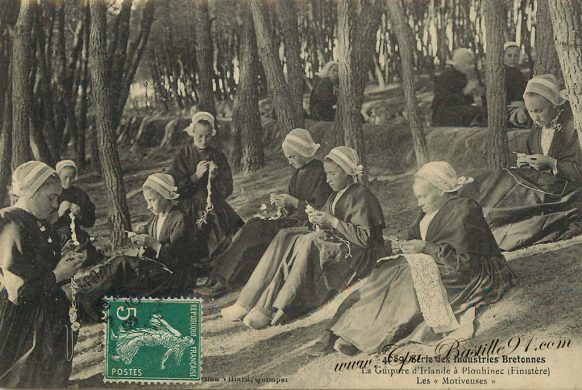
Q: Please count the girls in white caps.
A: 11